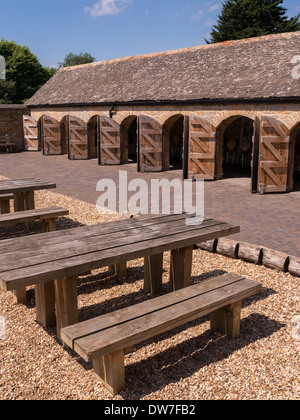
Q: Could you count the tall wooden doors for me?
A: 7